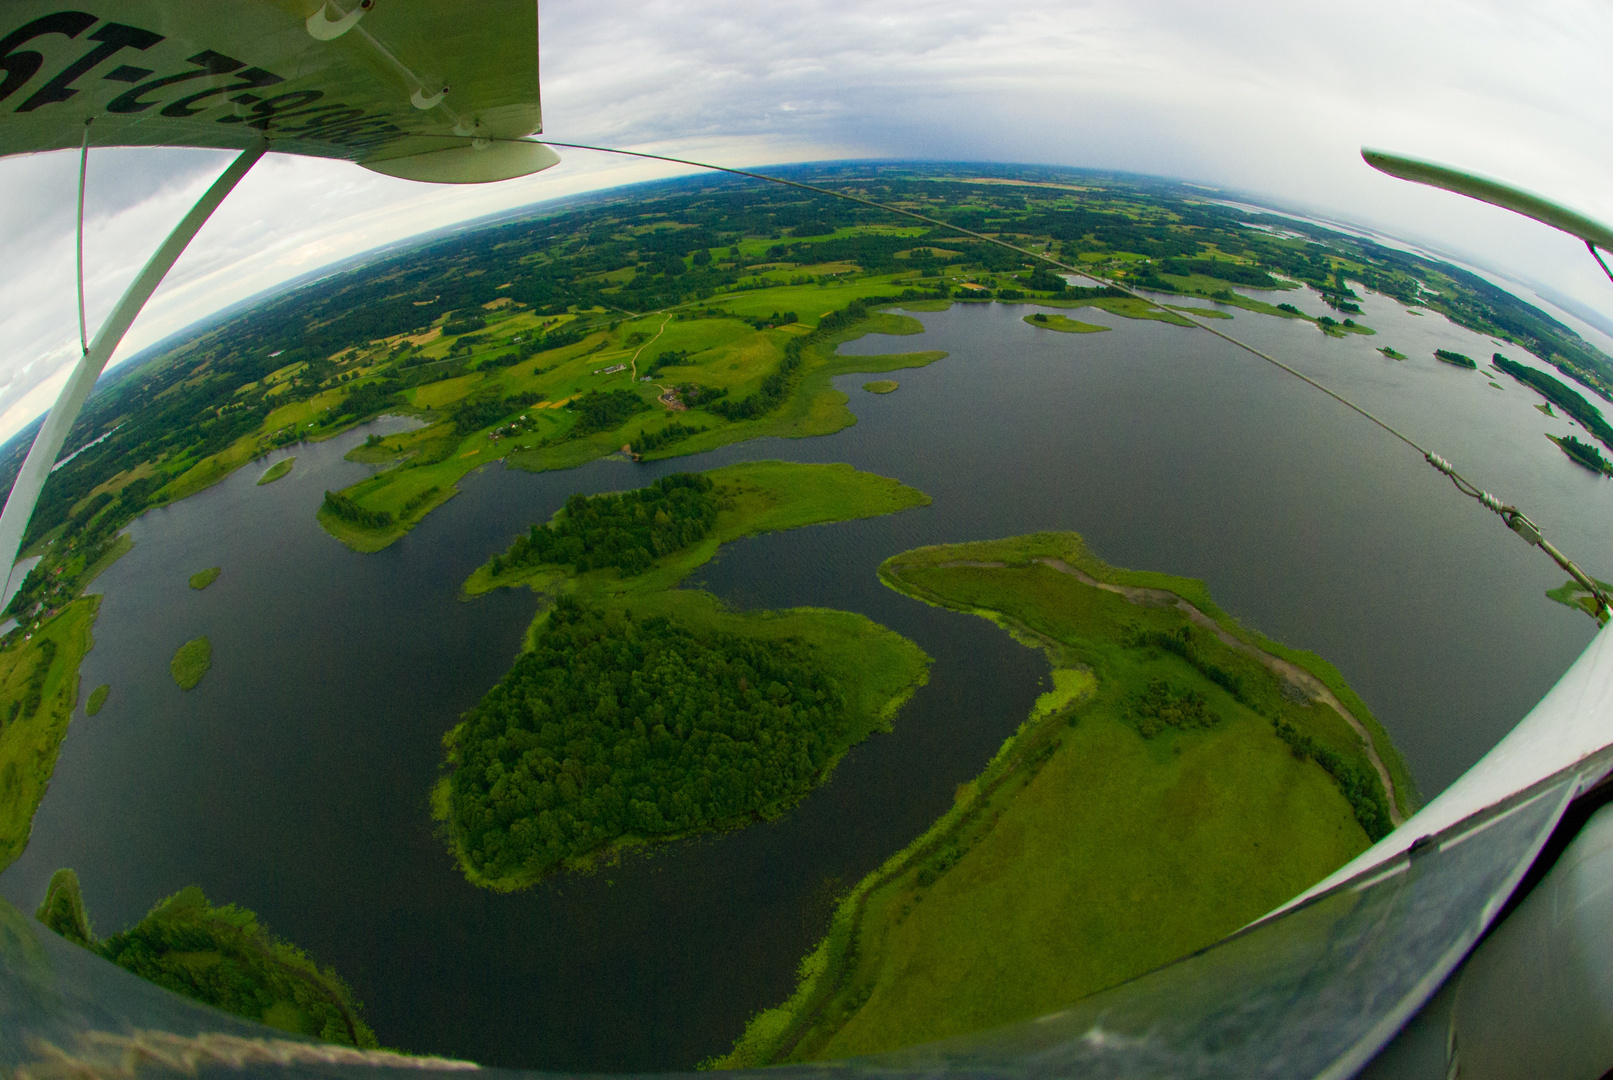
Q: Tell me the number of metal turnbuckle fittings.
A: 1